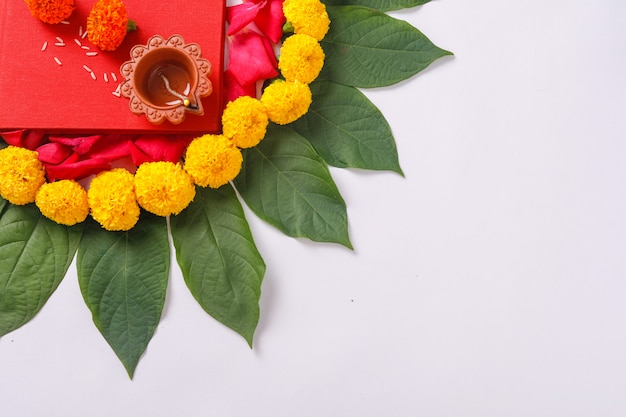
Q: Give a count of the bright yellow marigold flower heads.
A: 9